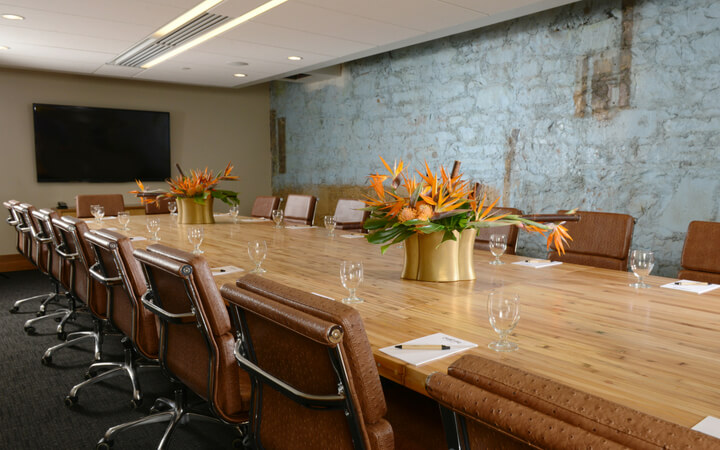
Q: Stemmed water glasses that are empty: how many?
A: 14